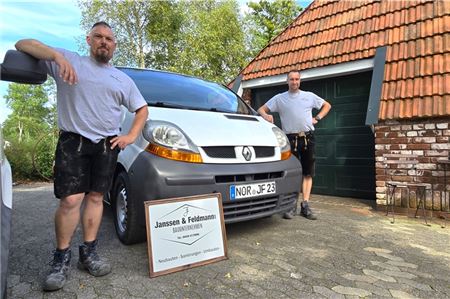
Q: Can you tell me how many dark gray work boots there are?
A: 4